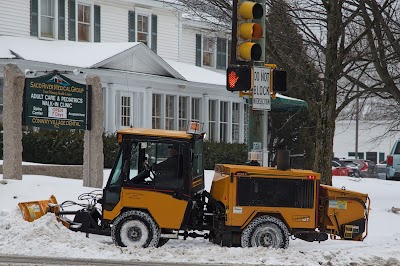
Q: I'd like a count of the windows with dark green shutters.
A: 4